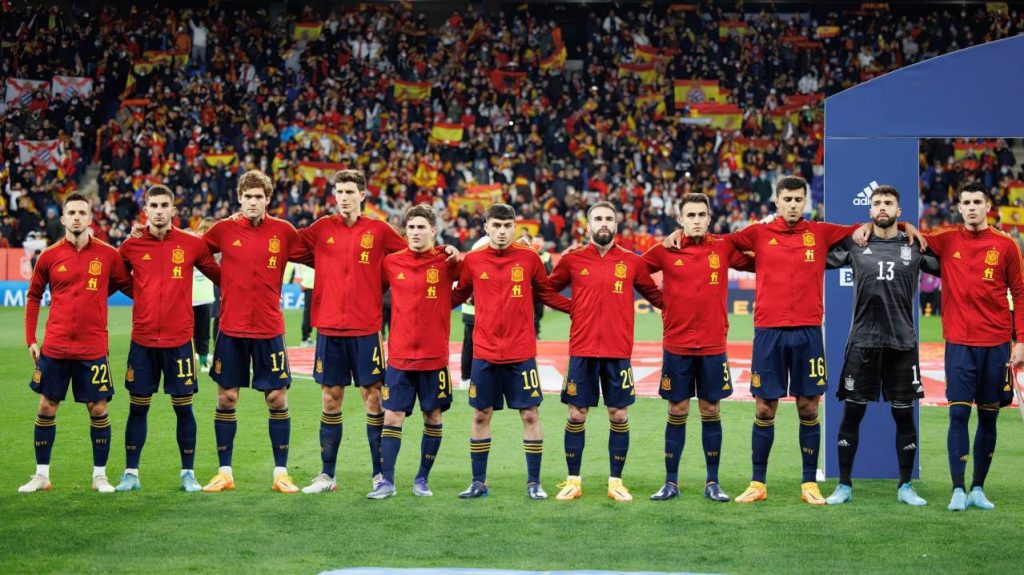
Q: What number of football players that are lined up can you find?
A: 11